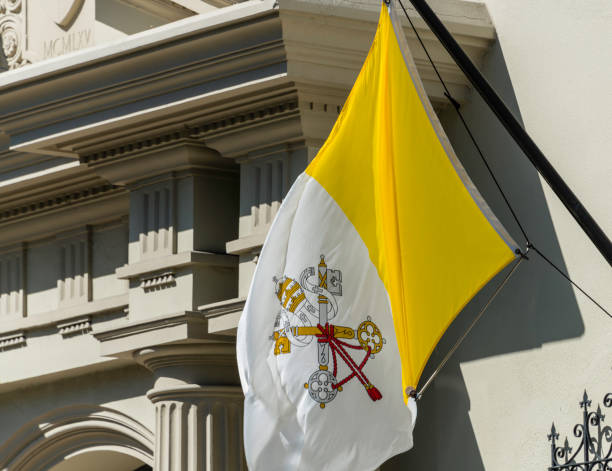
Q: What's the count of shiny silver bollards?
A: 0